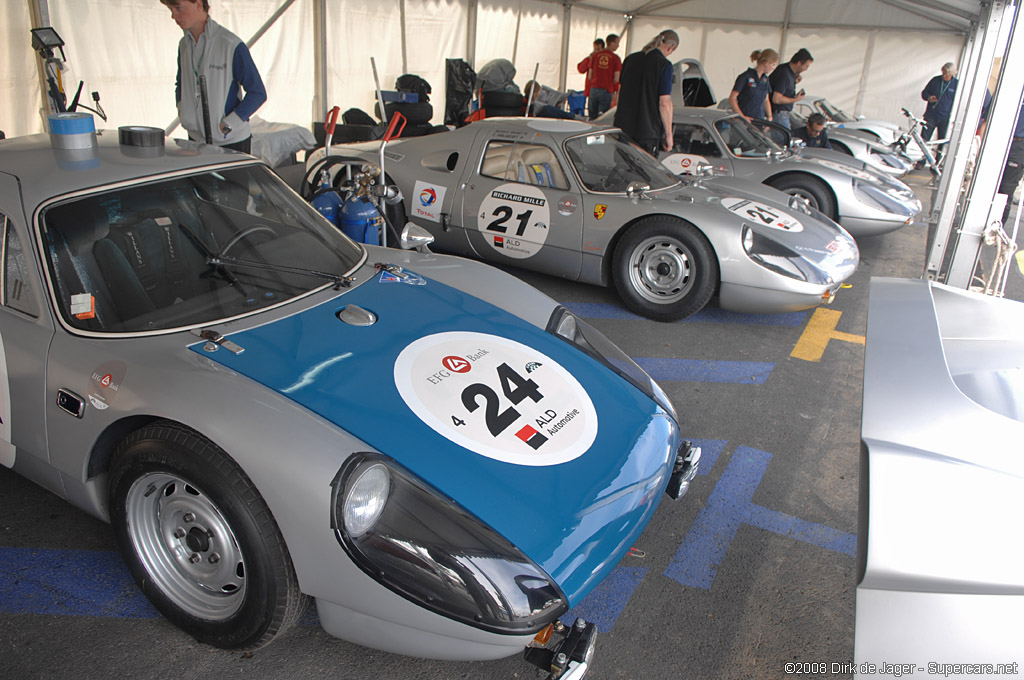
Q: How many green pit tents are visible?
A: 0